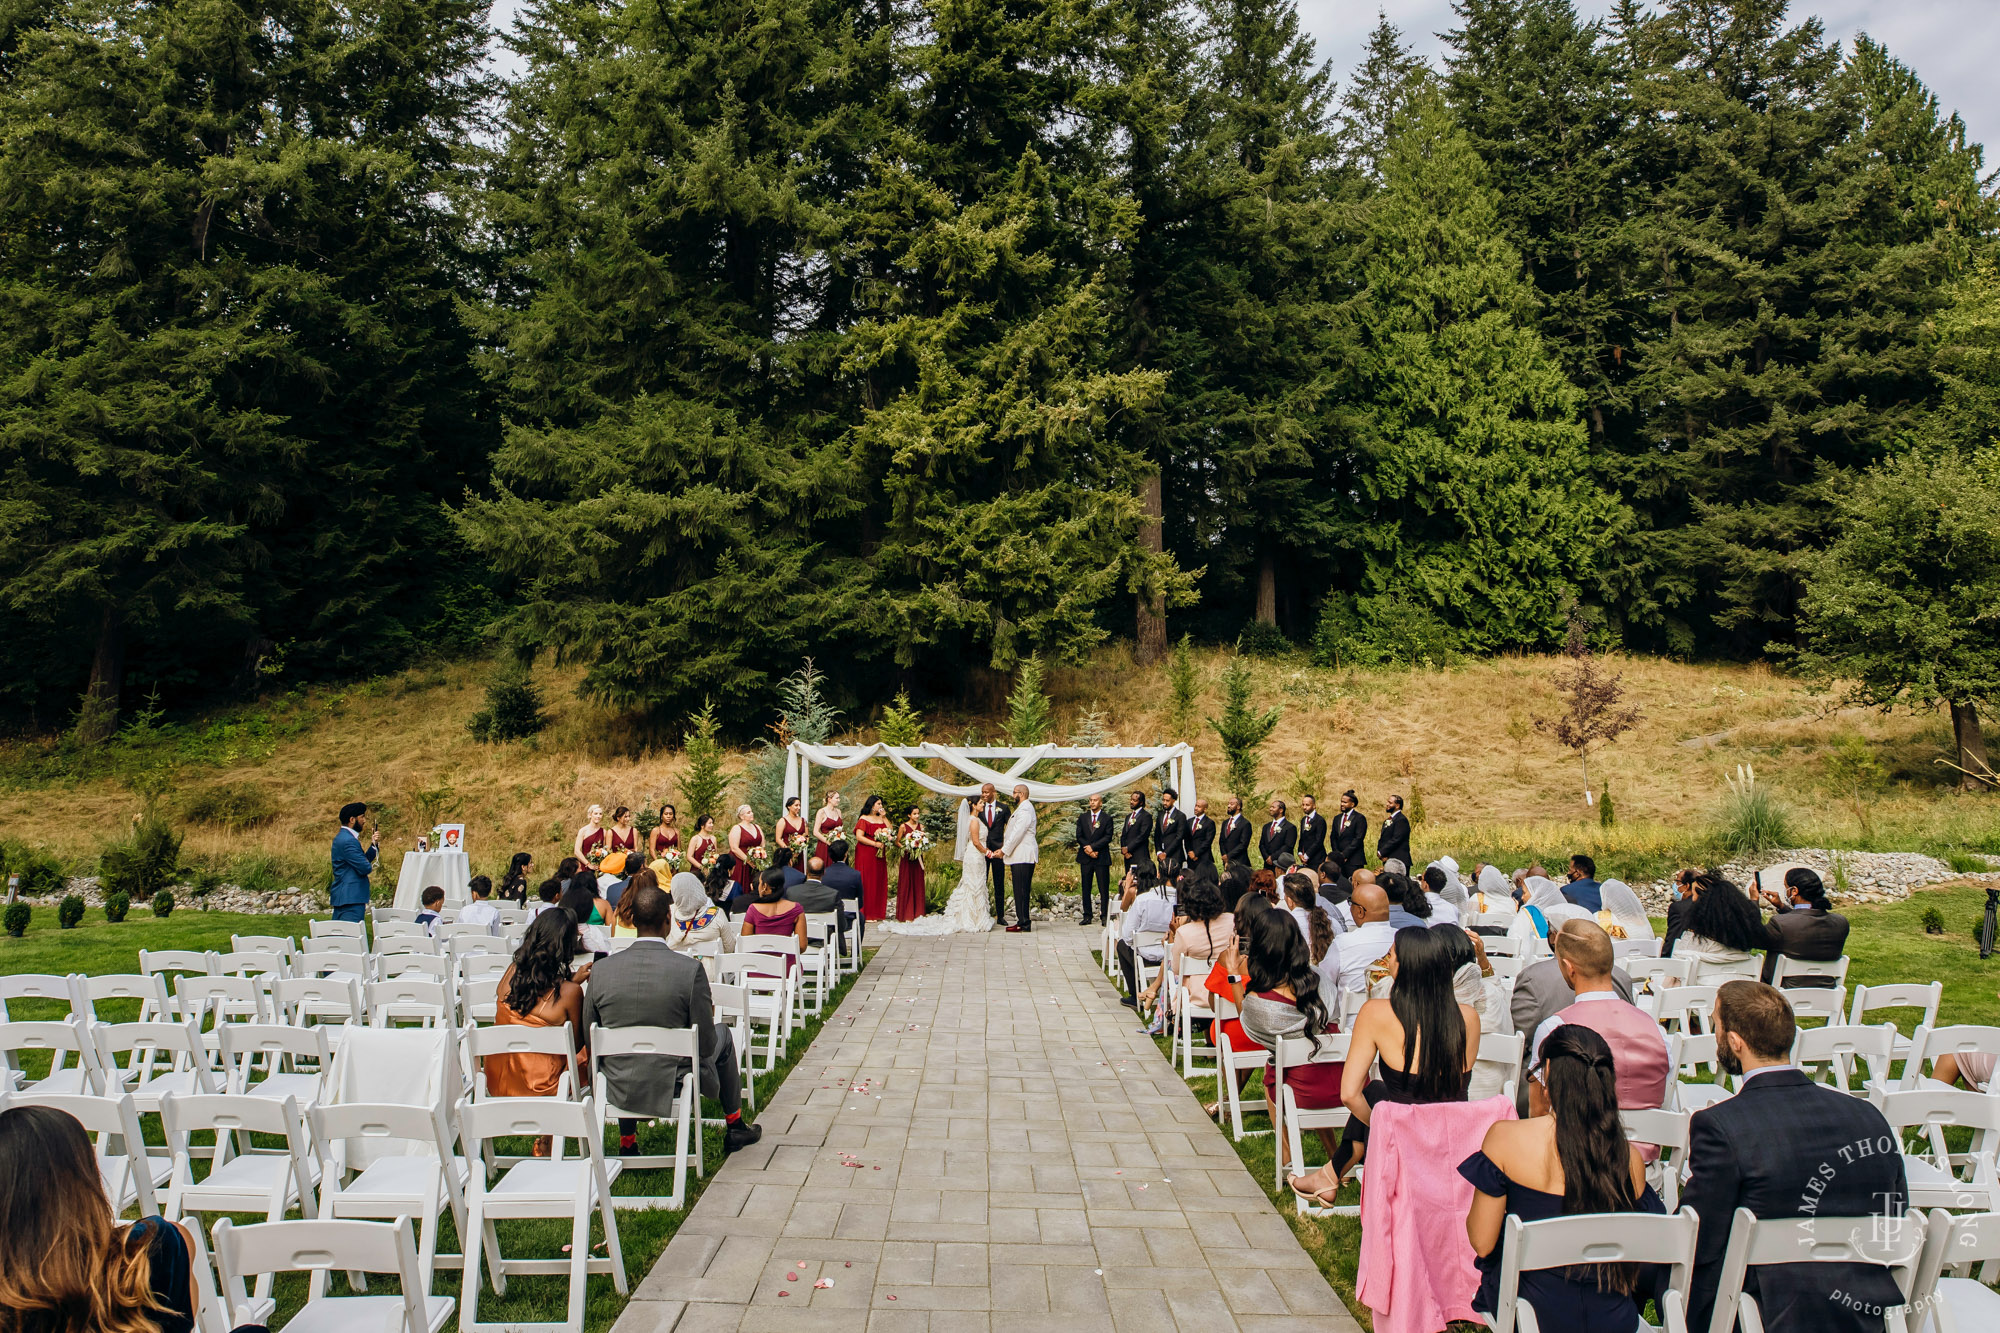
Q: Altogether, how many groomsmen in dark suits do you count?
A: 9